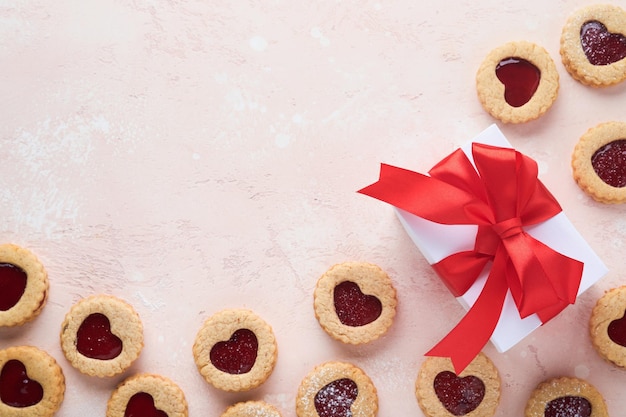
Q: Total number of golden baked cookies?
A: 14